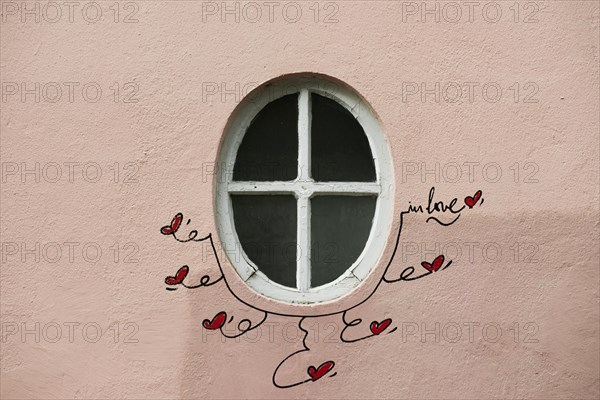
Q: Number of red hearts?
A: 7